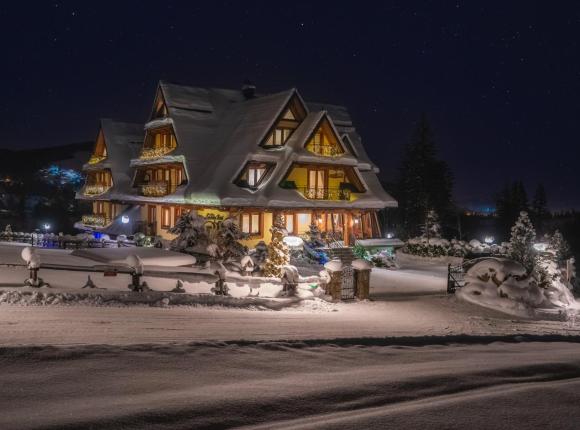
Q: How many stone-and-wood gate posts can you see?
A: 2